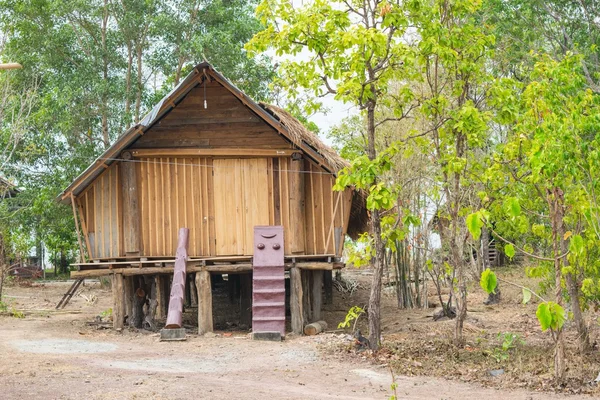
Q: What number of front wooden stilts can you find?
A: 3